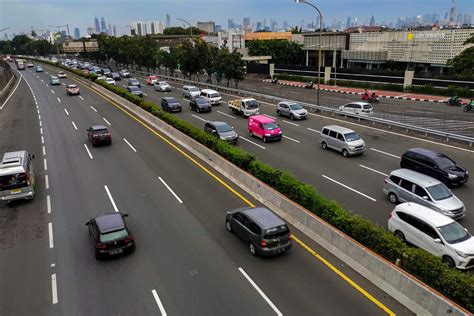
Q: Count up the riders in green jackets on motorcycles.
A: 2